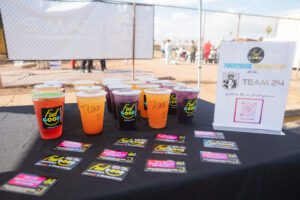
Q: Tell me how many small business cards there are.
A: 12